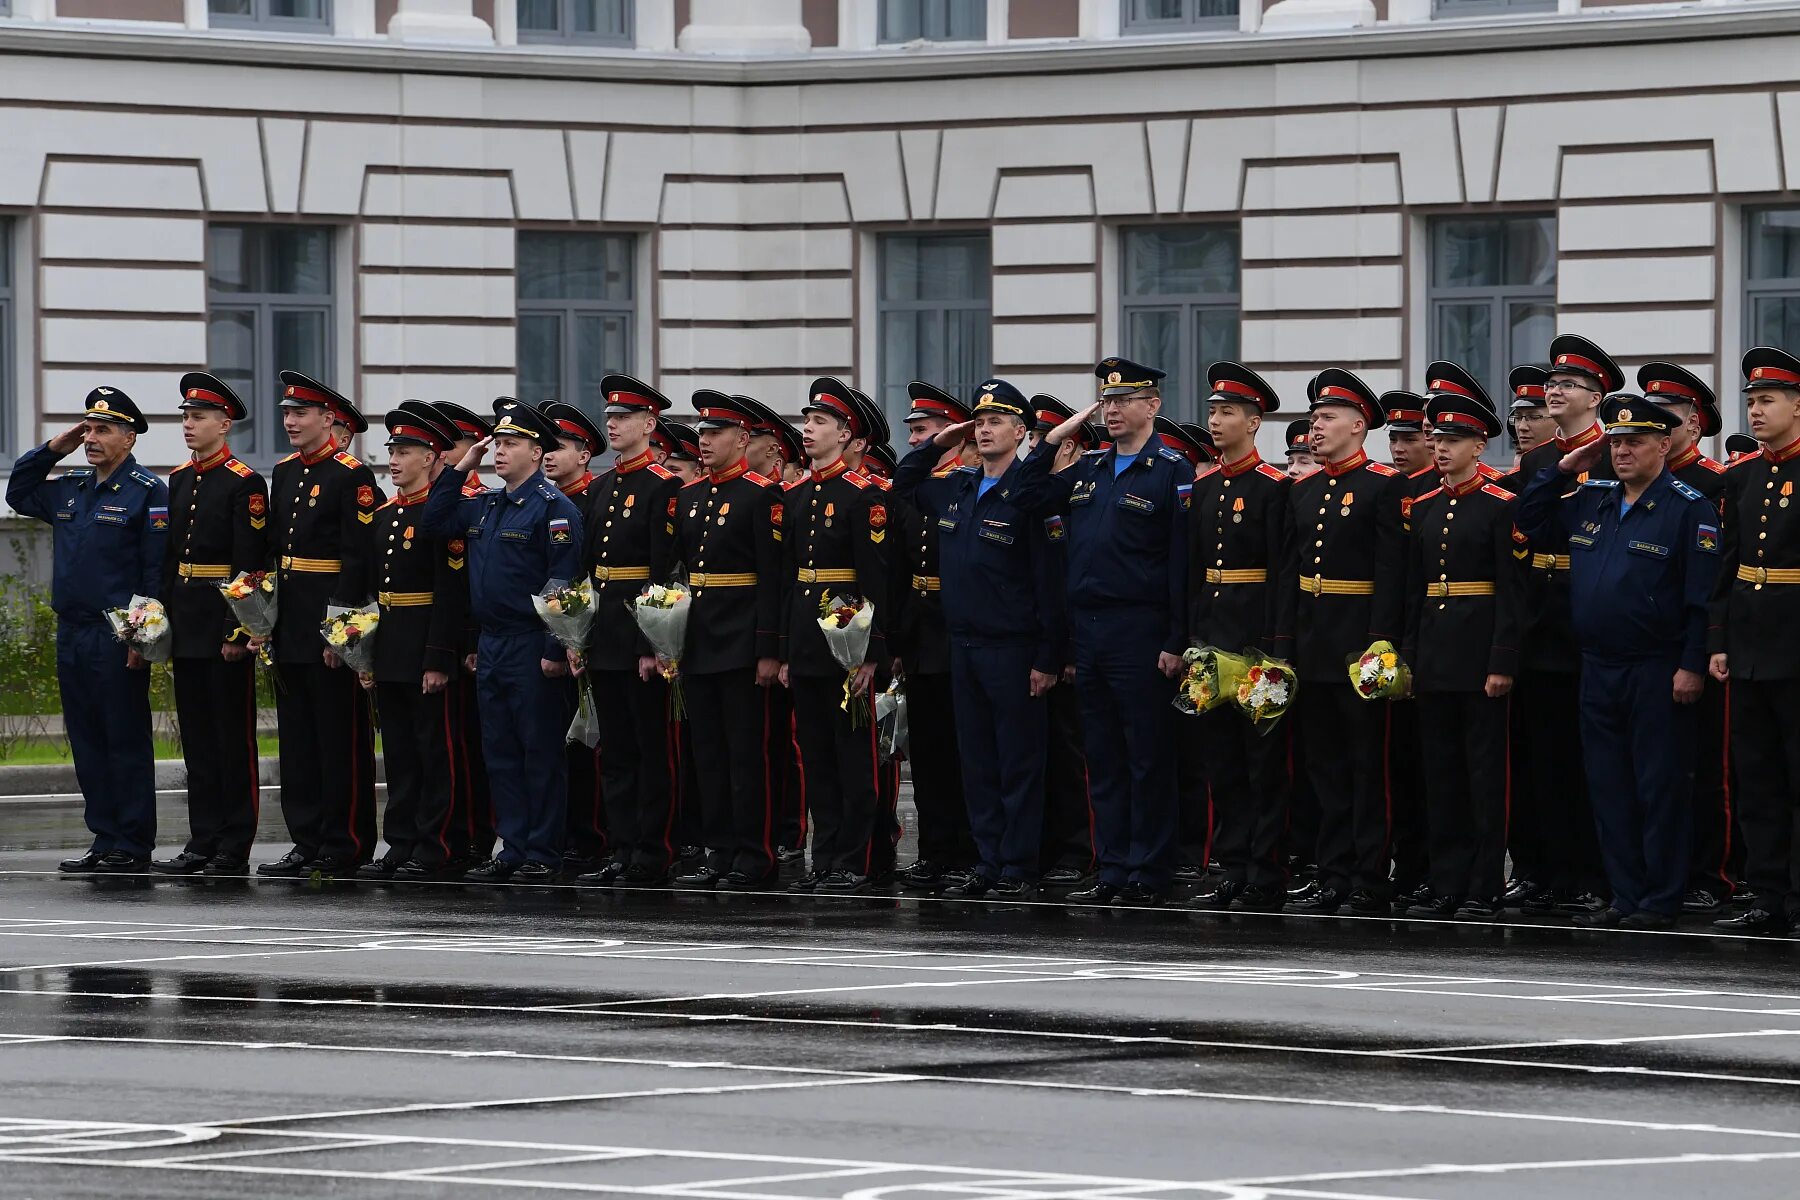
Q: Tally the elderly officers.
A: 5